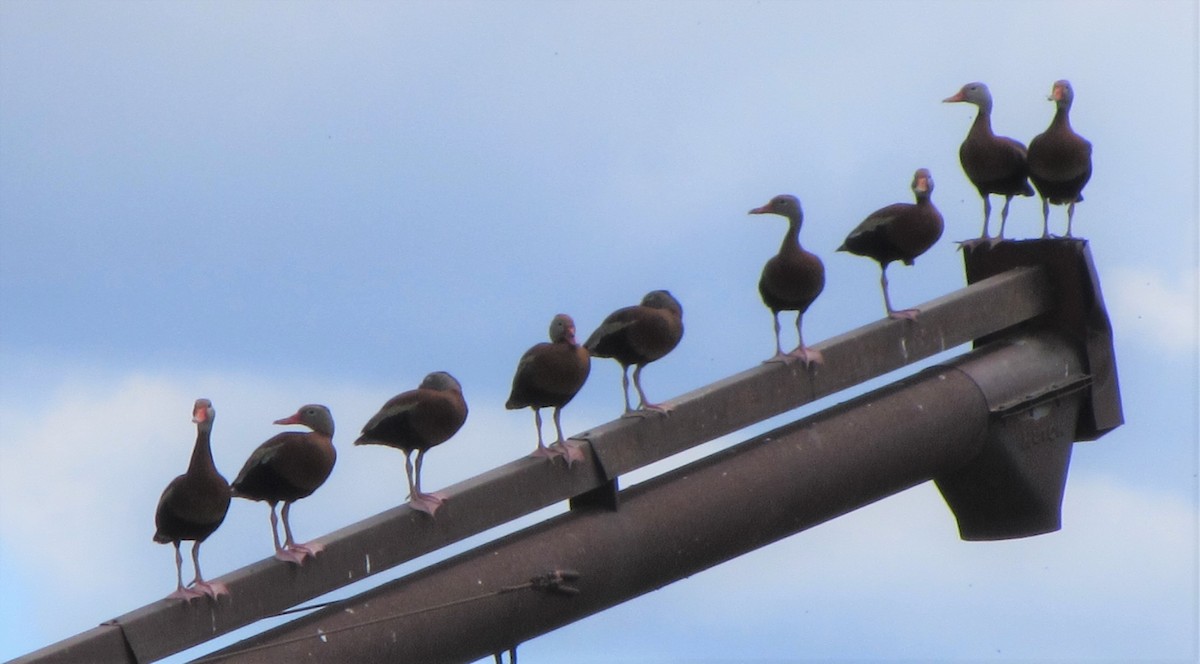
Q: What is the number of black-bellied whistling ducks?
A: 9